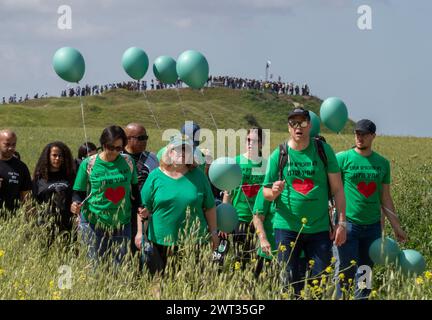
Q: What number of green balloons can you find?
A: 10